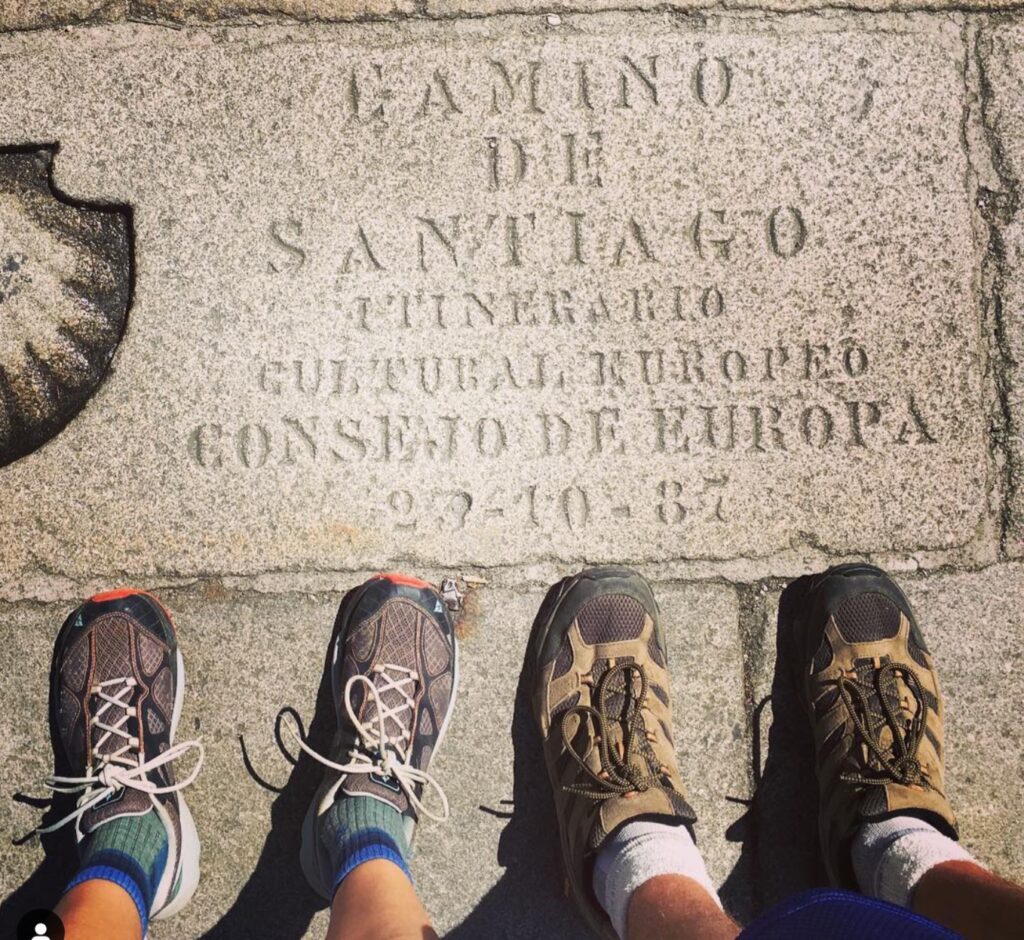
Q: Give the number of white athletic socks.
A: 2